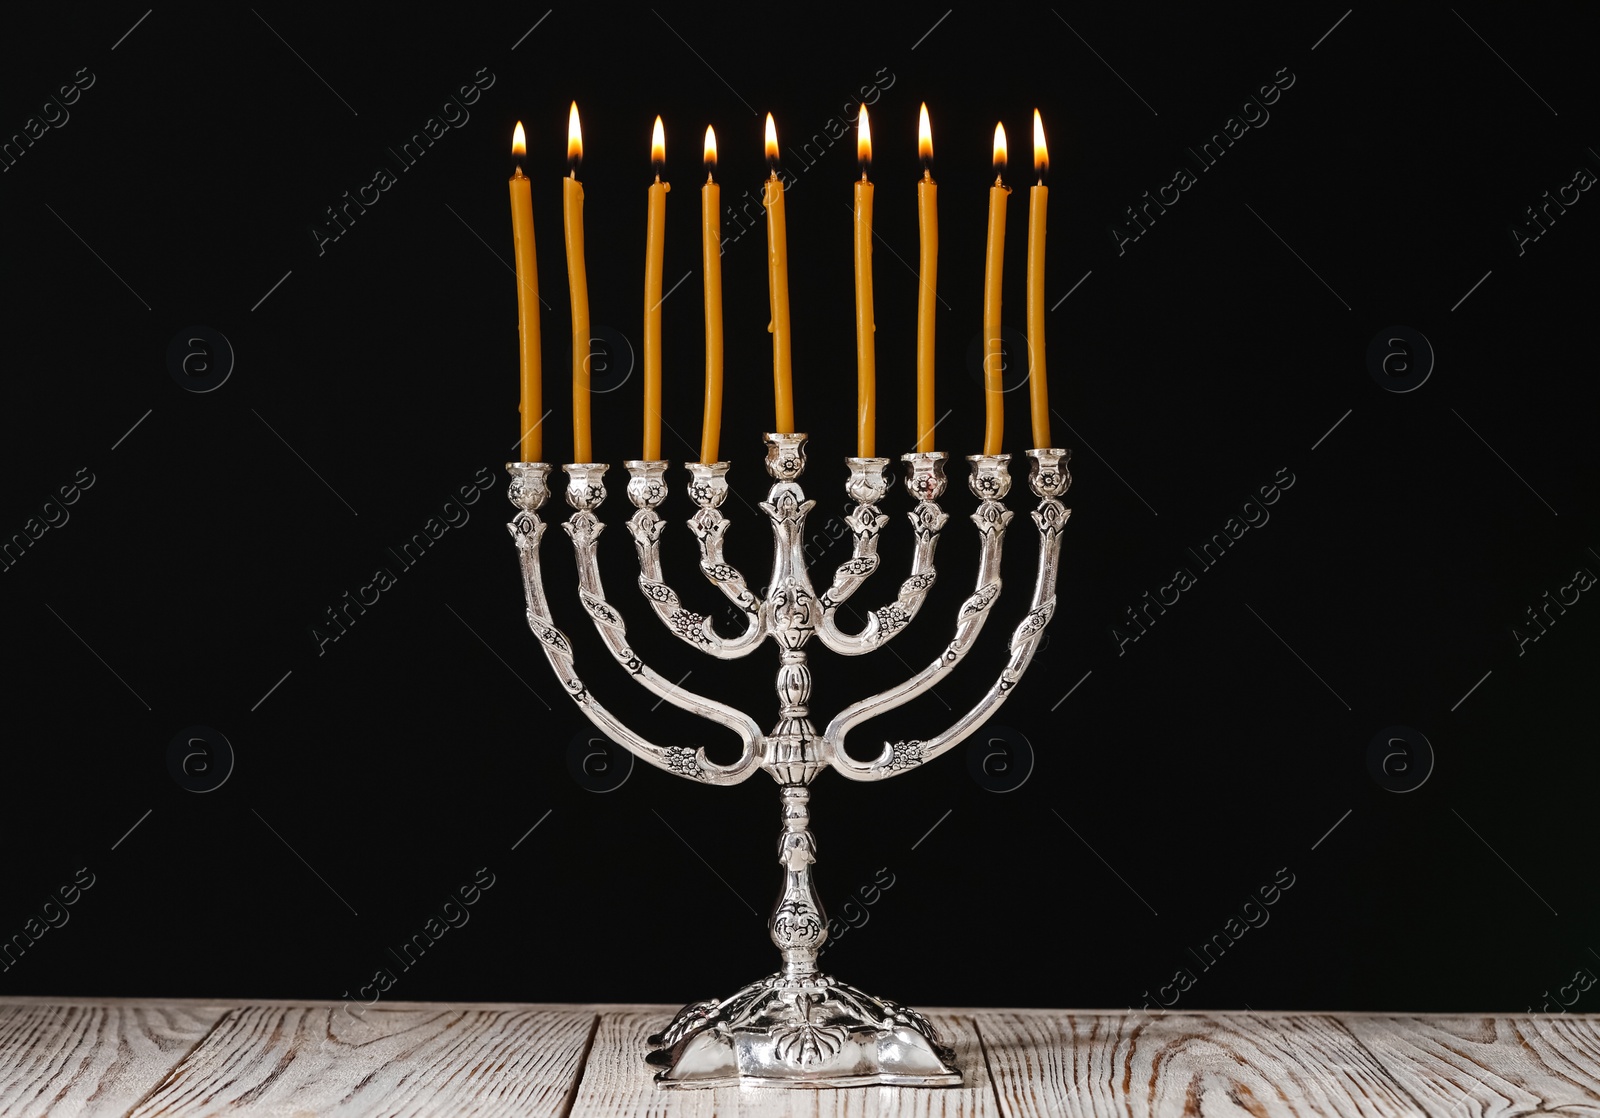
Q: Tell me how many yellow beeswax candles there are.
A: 9